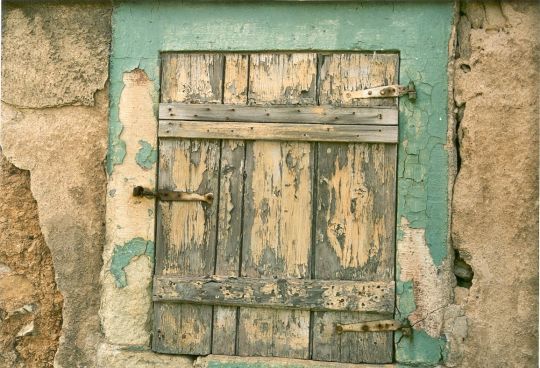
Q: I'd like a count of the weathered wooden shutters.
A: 1